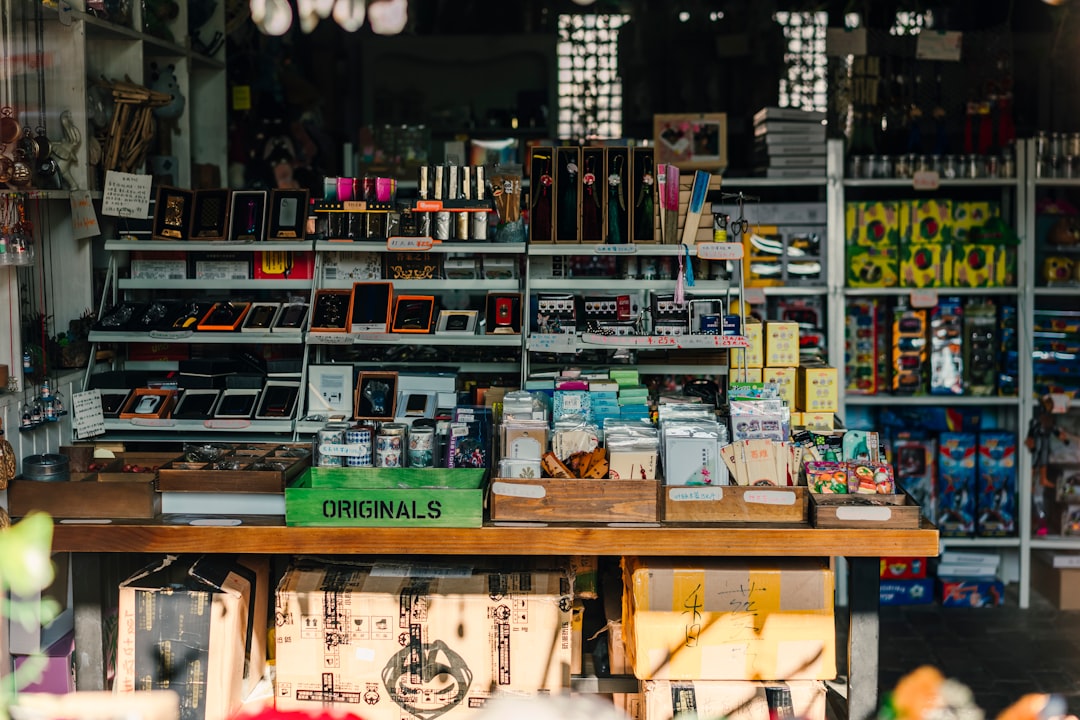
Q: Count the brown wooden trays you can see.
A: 5